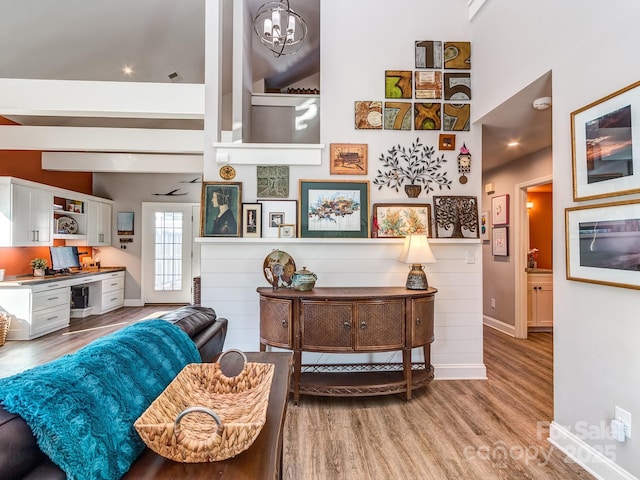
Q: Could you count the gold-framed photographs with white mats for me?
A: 2